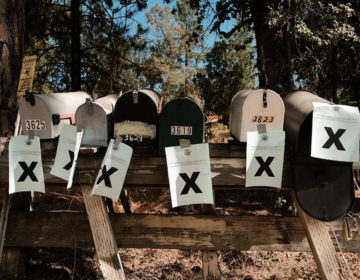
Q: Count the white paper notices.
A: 6